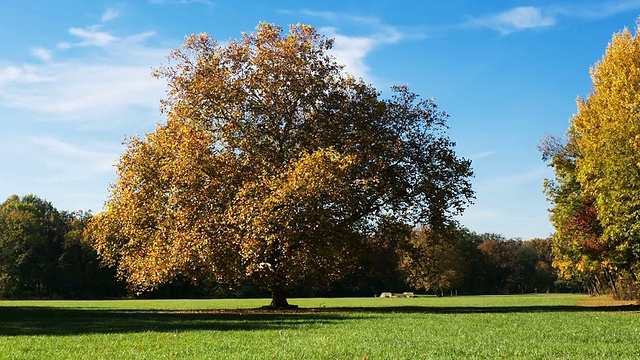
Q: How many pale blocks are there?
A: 2